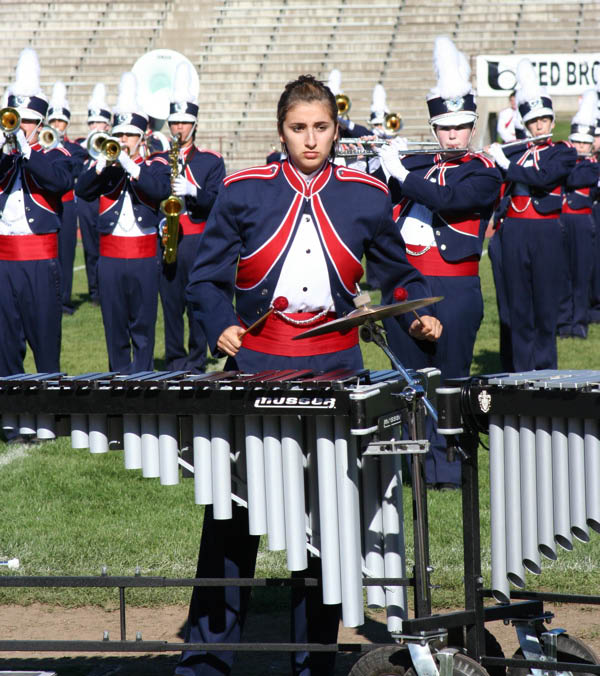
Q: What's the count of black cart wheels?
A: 3